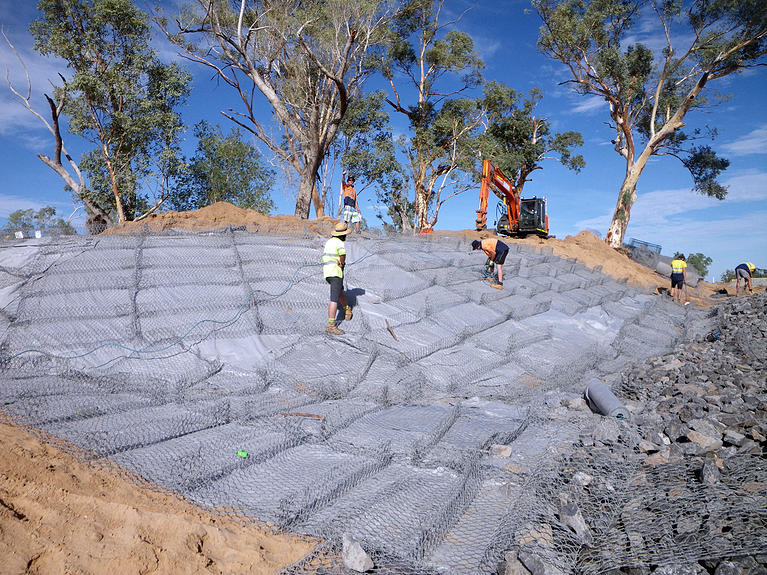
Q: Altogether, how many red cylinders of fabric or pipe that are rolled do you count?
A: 0